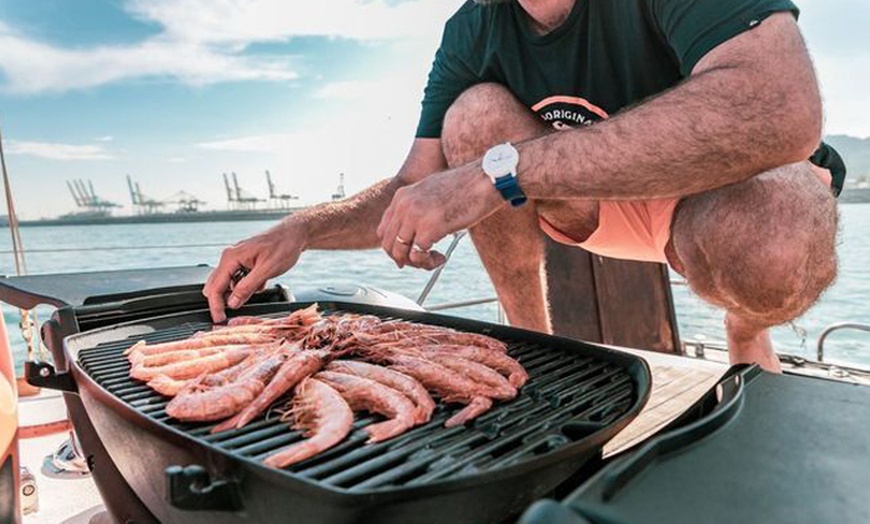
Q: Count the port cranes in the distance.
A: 11